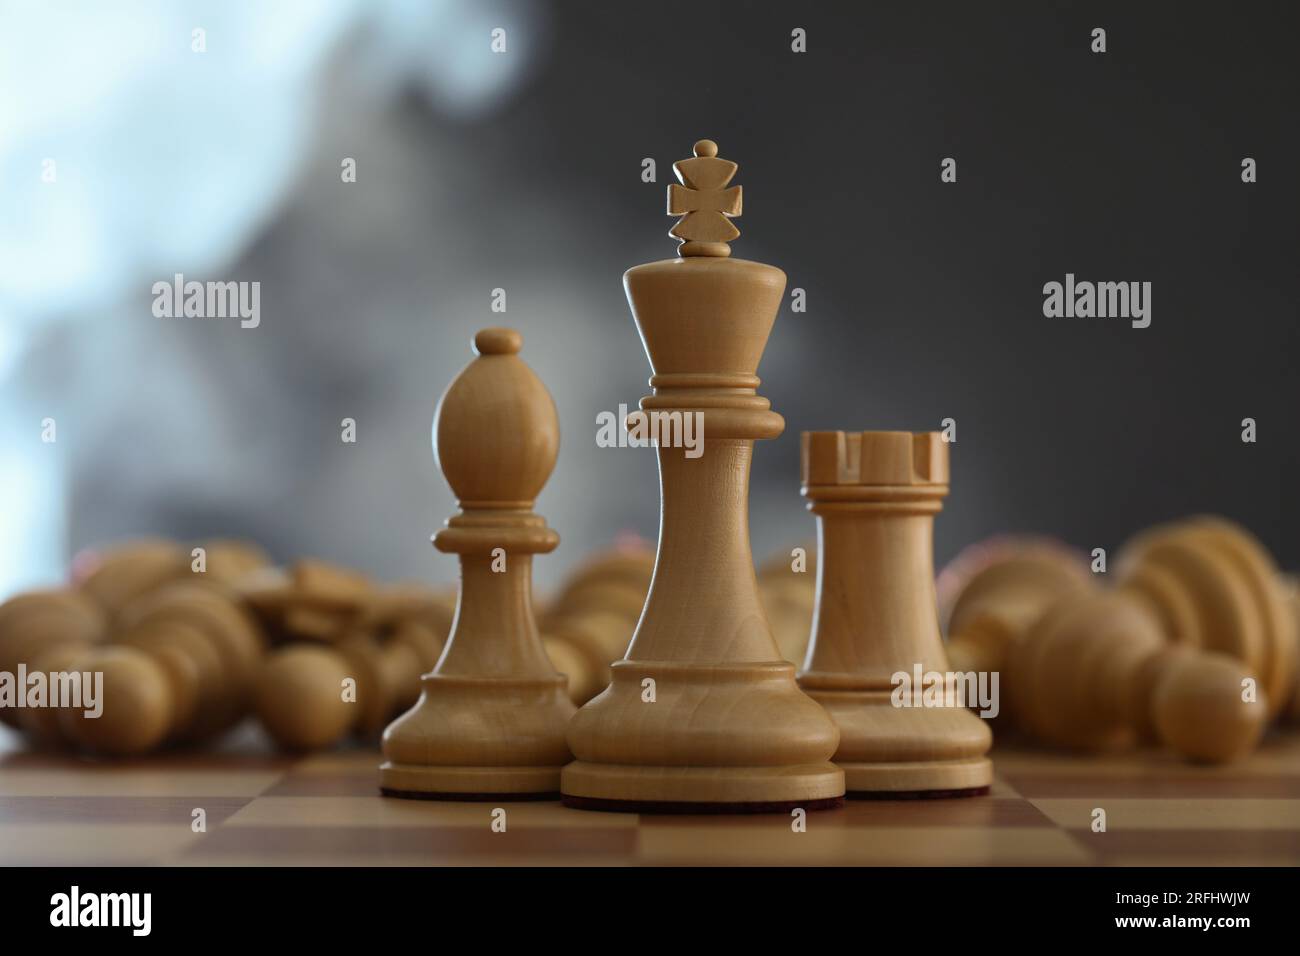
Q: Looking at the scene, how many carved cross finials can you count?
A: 1